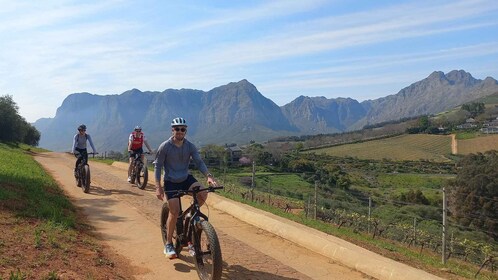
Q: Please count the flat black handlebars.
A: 3